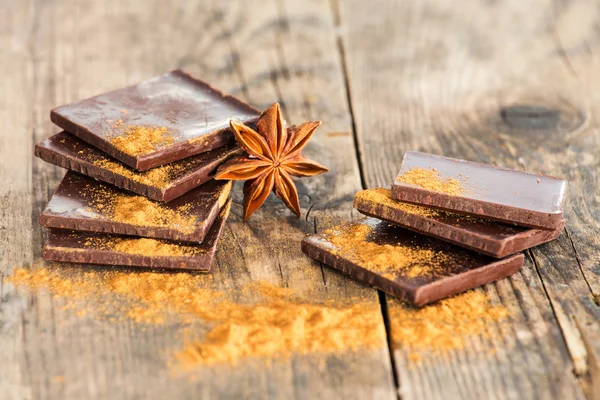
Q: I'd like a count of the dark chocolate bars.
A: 7